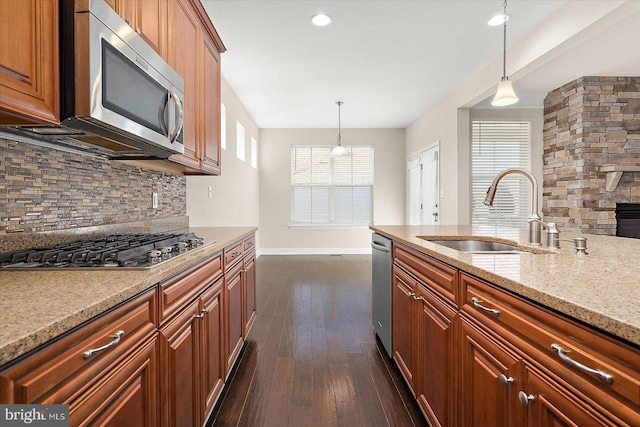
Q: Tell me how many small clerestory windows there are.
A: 3